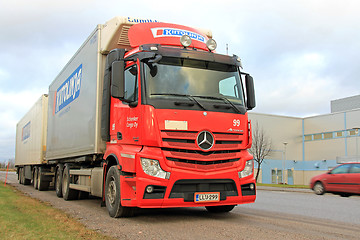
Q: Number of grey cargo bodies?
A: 2